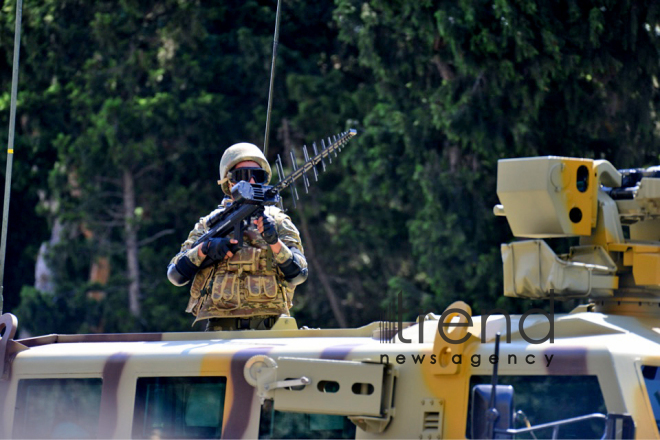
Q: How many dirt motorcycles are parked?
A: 0